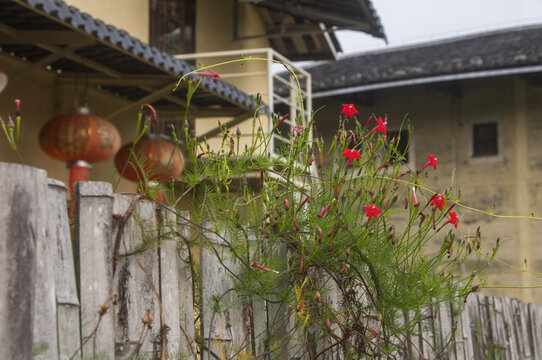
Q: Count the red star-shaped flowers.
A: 7